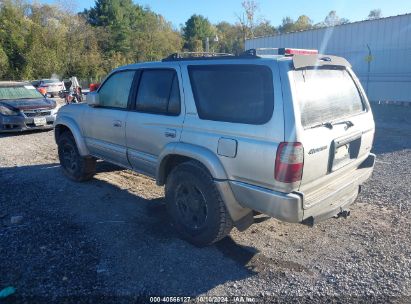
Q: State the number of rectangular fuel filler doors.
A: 1